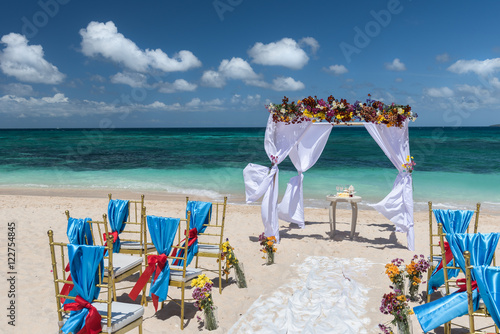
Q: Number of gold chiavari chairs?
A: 8